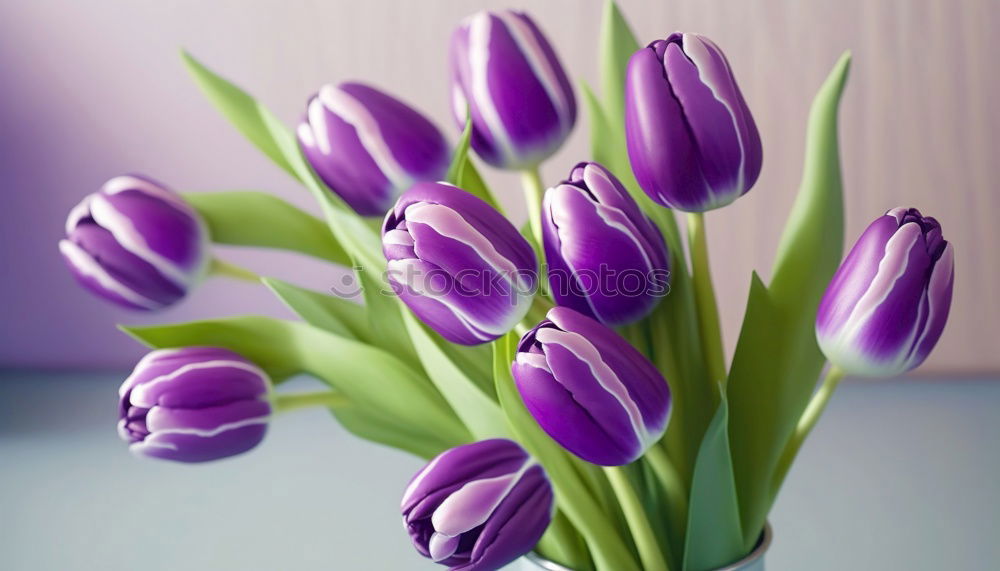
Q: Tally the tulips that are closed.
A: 10